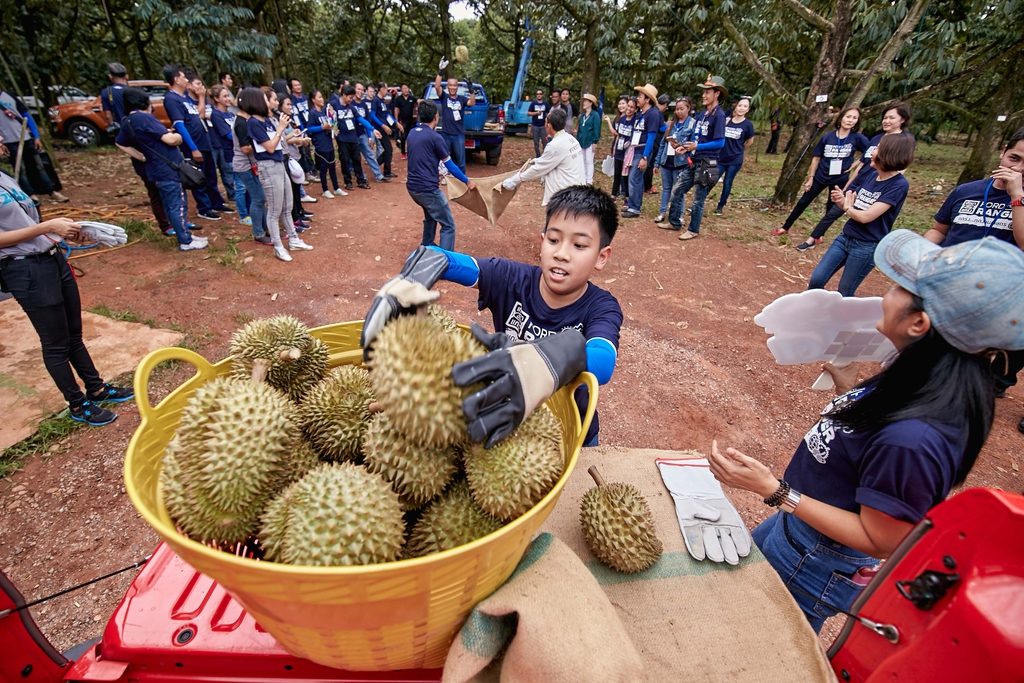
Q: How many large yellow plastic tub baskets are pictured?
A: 1